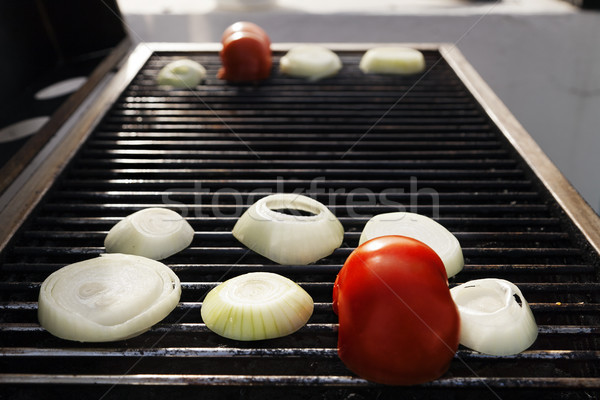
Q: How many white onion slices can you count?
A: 9